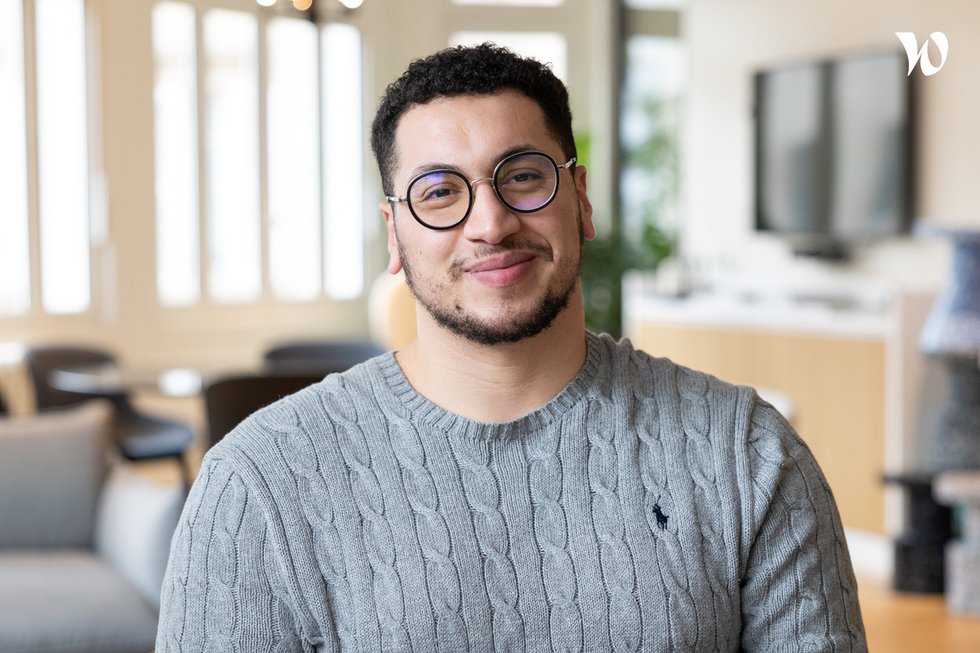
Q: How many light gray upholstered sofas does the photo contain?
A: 1